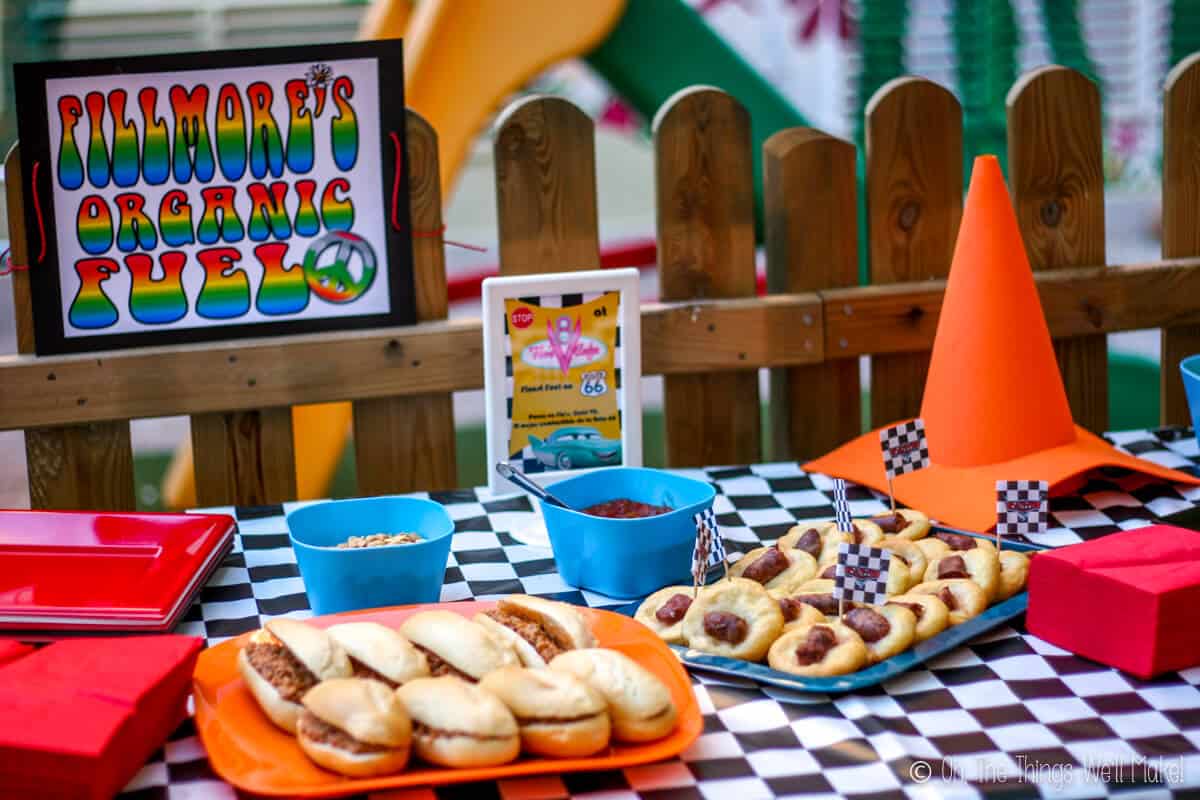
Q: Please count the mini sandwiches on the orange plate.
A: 8